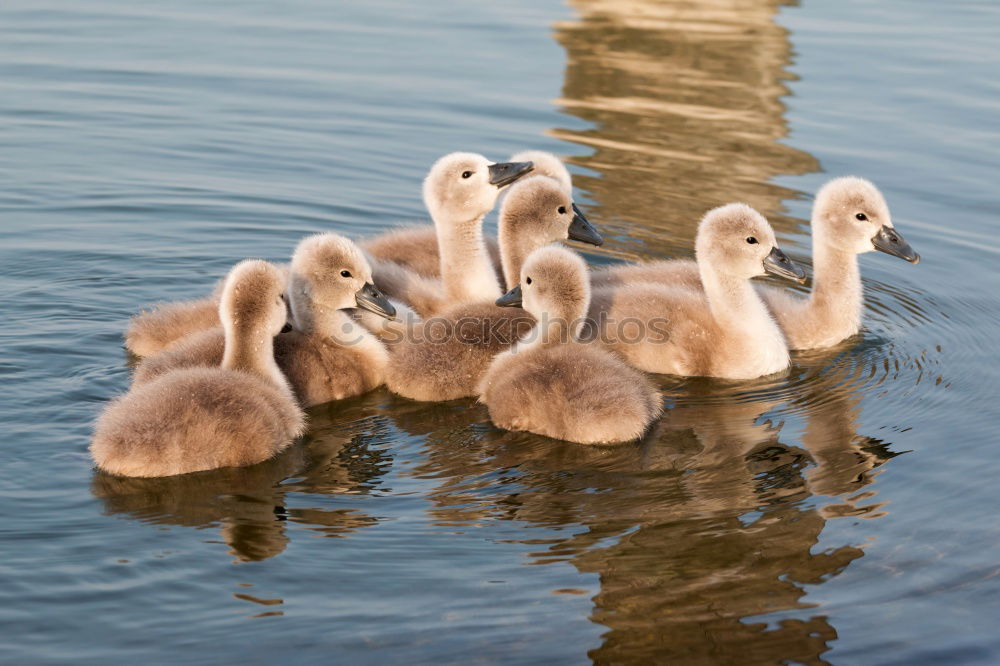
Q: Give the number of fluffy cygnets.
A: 8